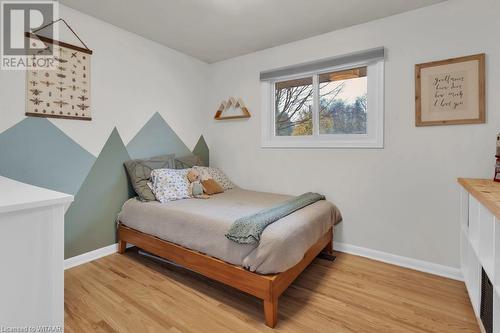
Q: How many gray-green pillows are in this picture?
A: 2